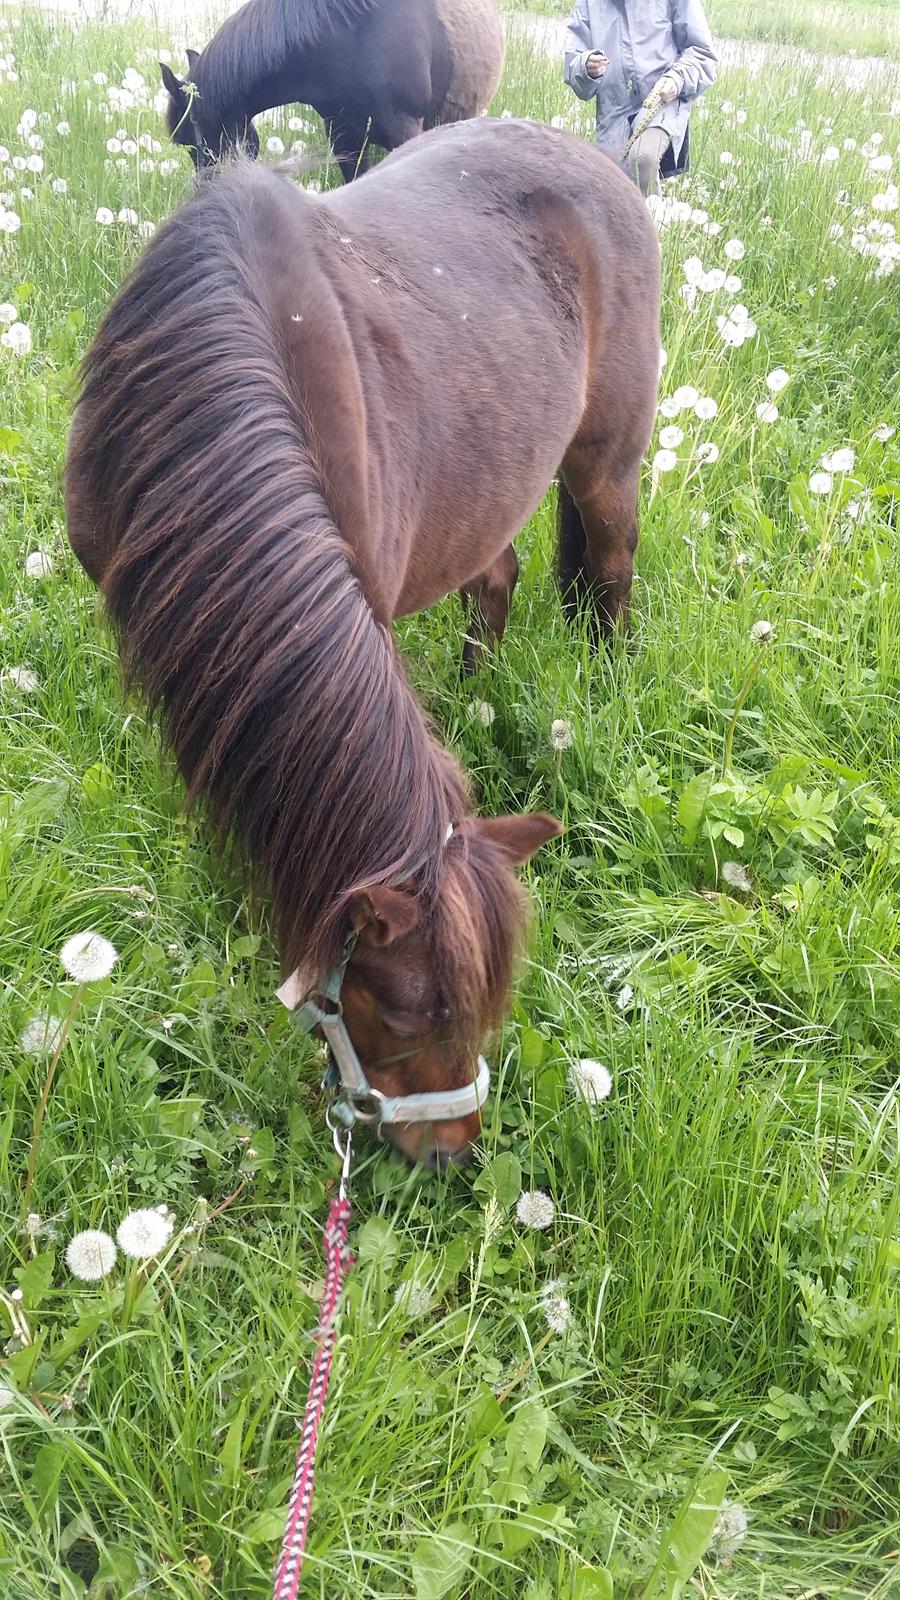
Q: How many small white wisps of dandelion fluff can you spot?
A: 6